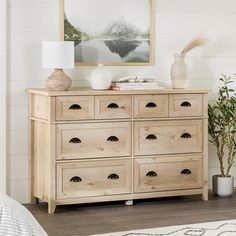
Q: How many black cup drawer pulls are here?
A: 12